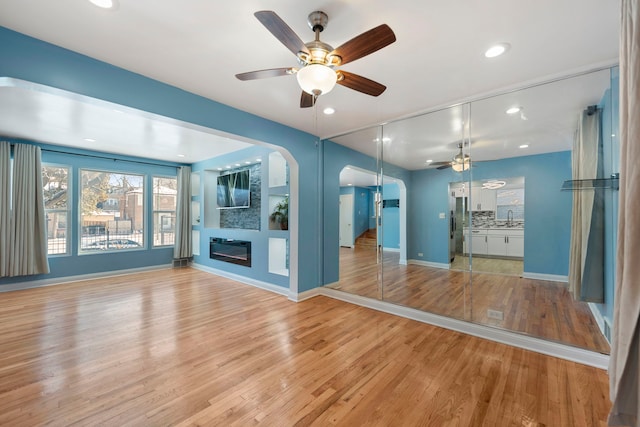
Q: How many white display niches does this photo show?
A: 6